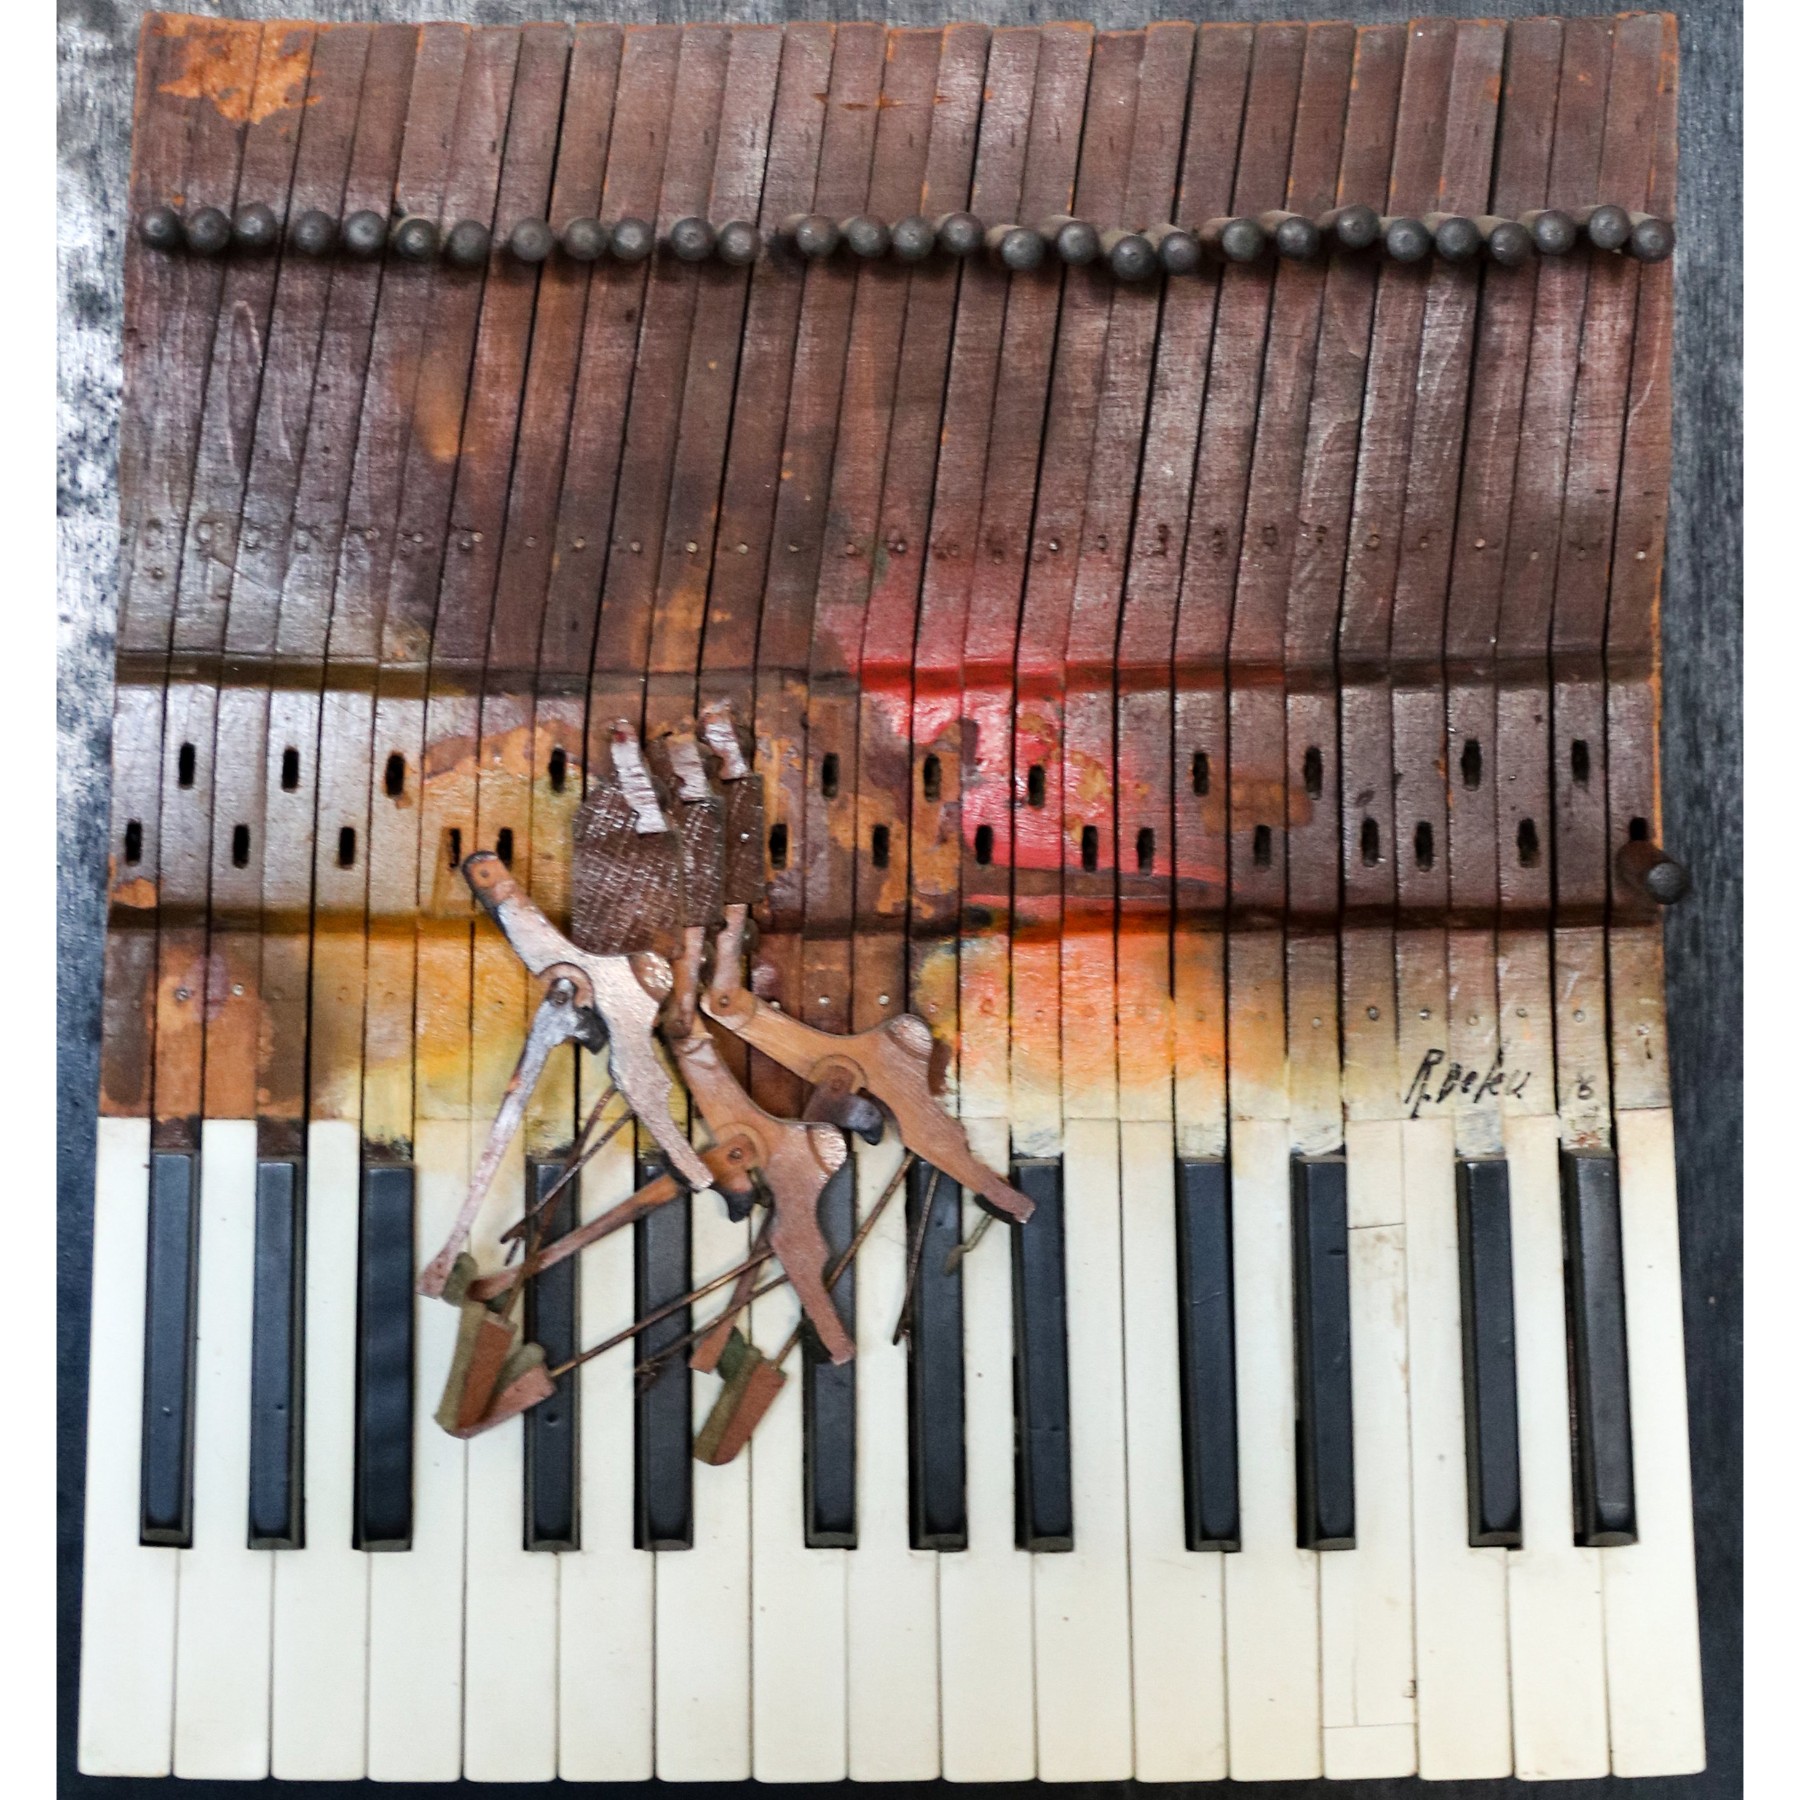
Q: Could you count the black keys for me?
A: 12